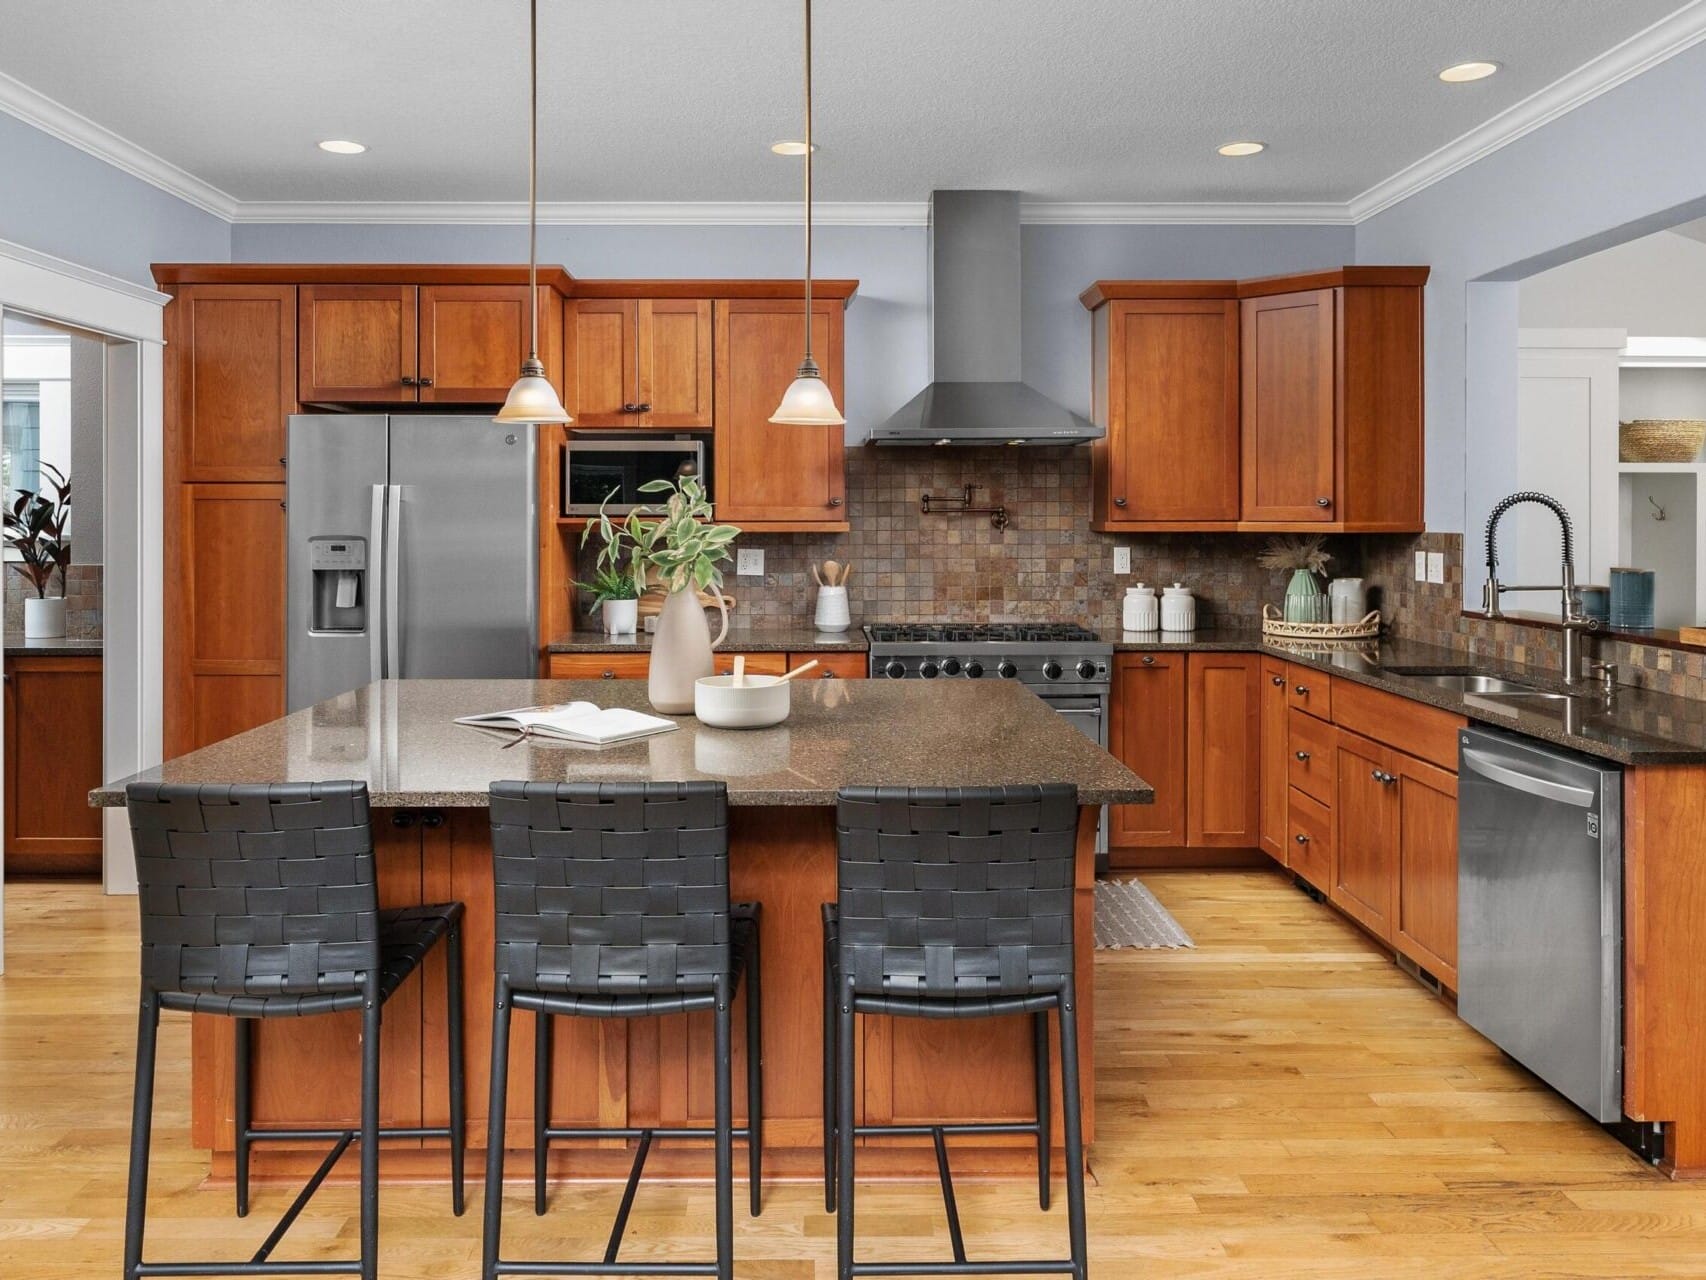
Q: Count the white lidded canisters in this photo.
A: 2